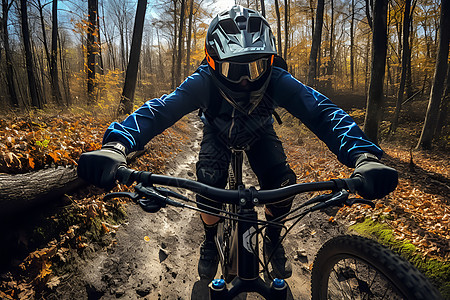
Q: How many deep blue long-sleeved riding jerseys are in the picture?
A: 1